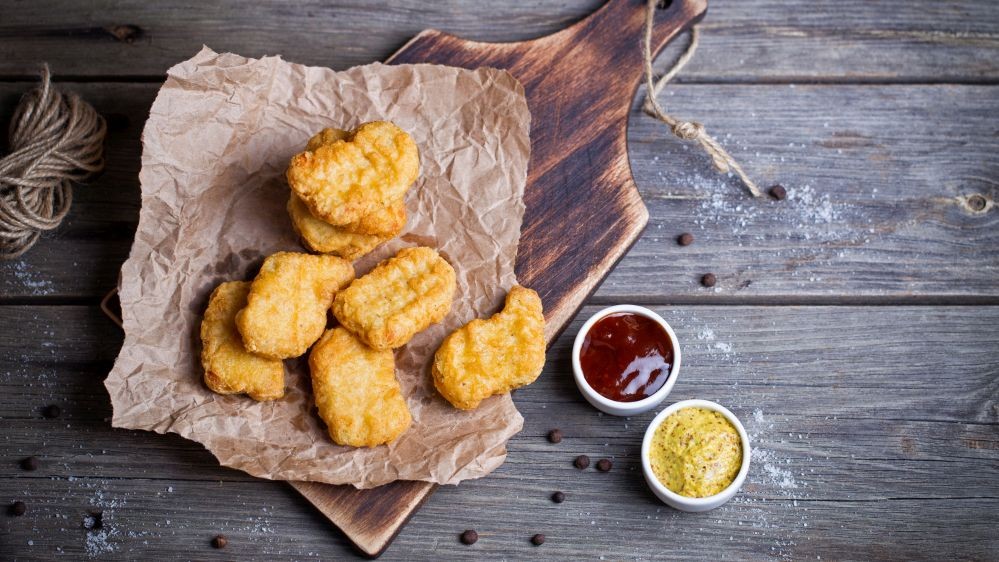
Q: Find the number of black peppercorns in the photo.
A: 13